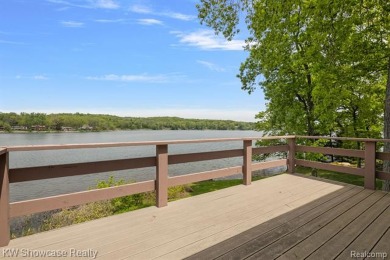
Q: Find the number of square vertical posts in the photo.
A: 5